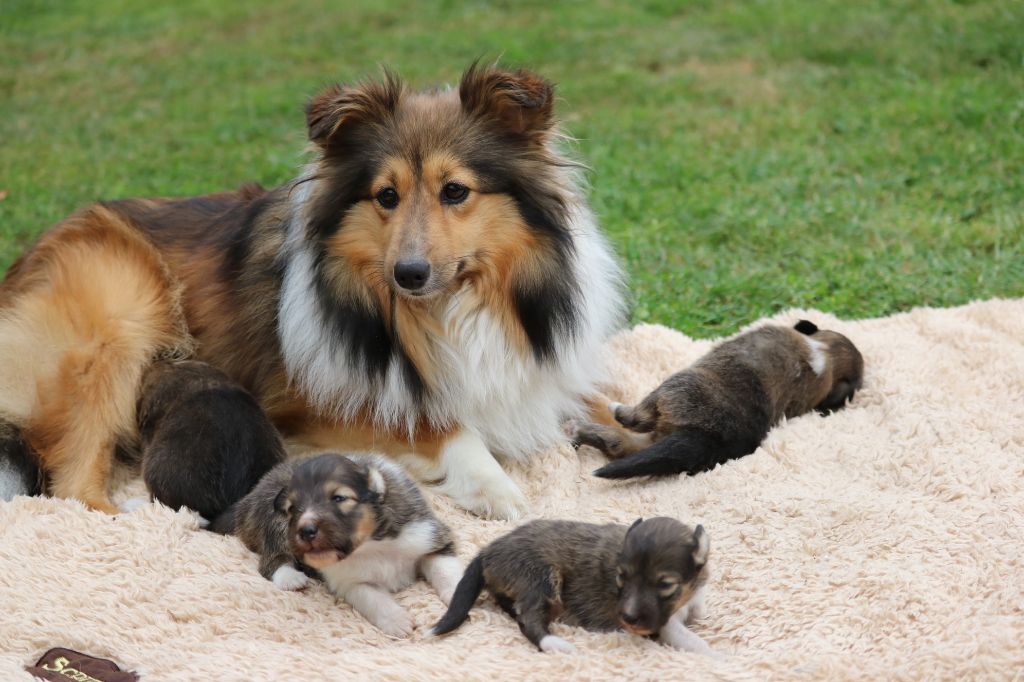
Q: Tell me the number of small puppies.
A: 4